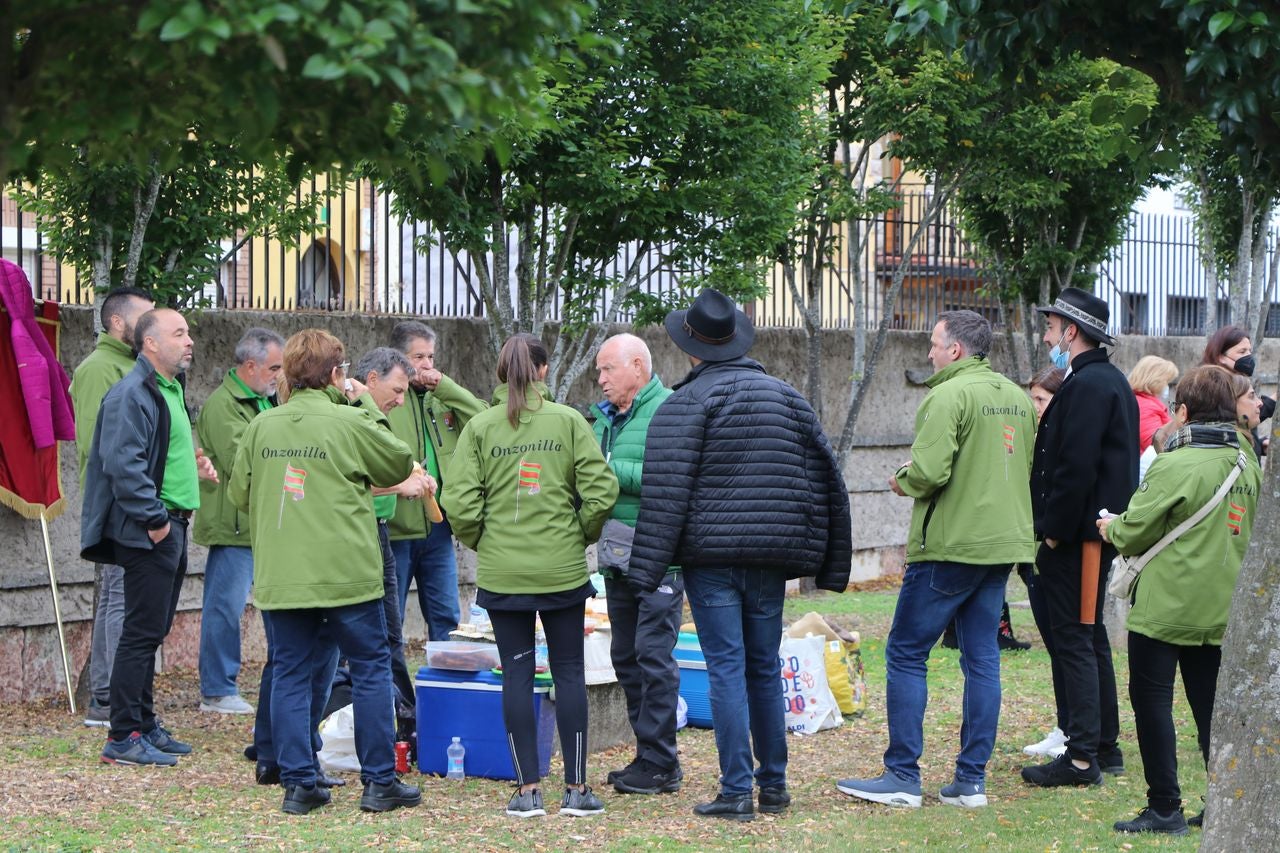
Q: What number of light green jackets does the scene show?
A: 7